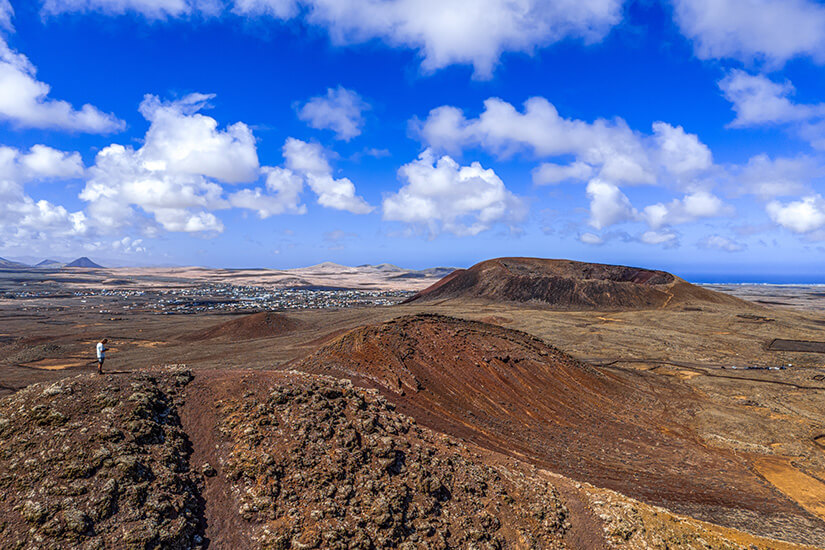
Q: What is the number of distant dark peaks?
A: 3